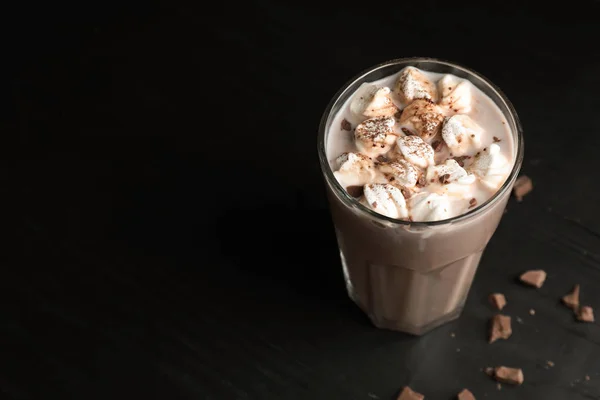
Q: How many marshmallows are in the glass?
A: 13